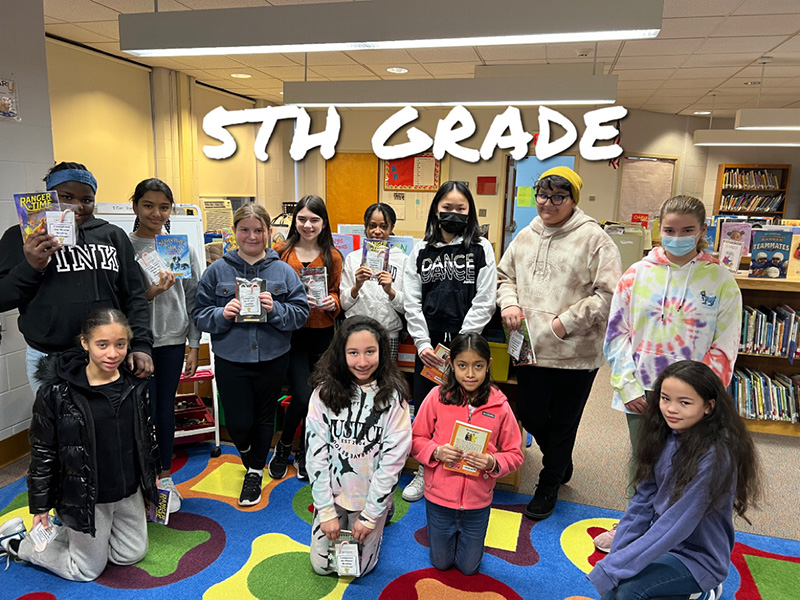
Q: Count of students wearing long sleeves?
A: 12